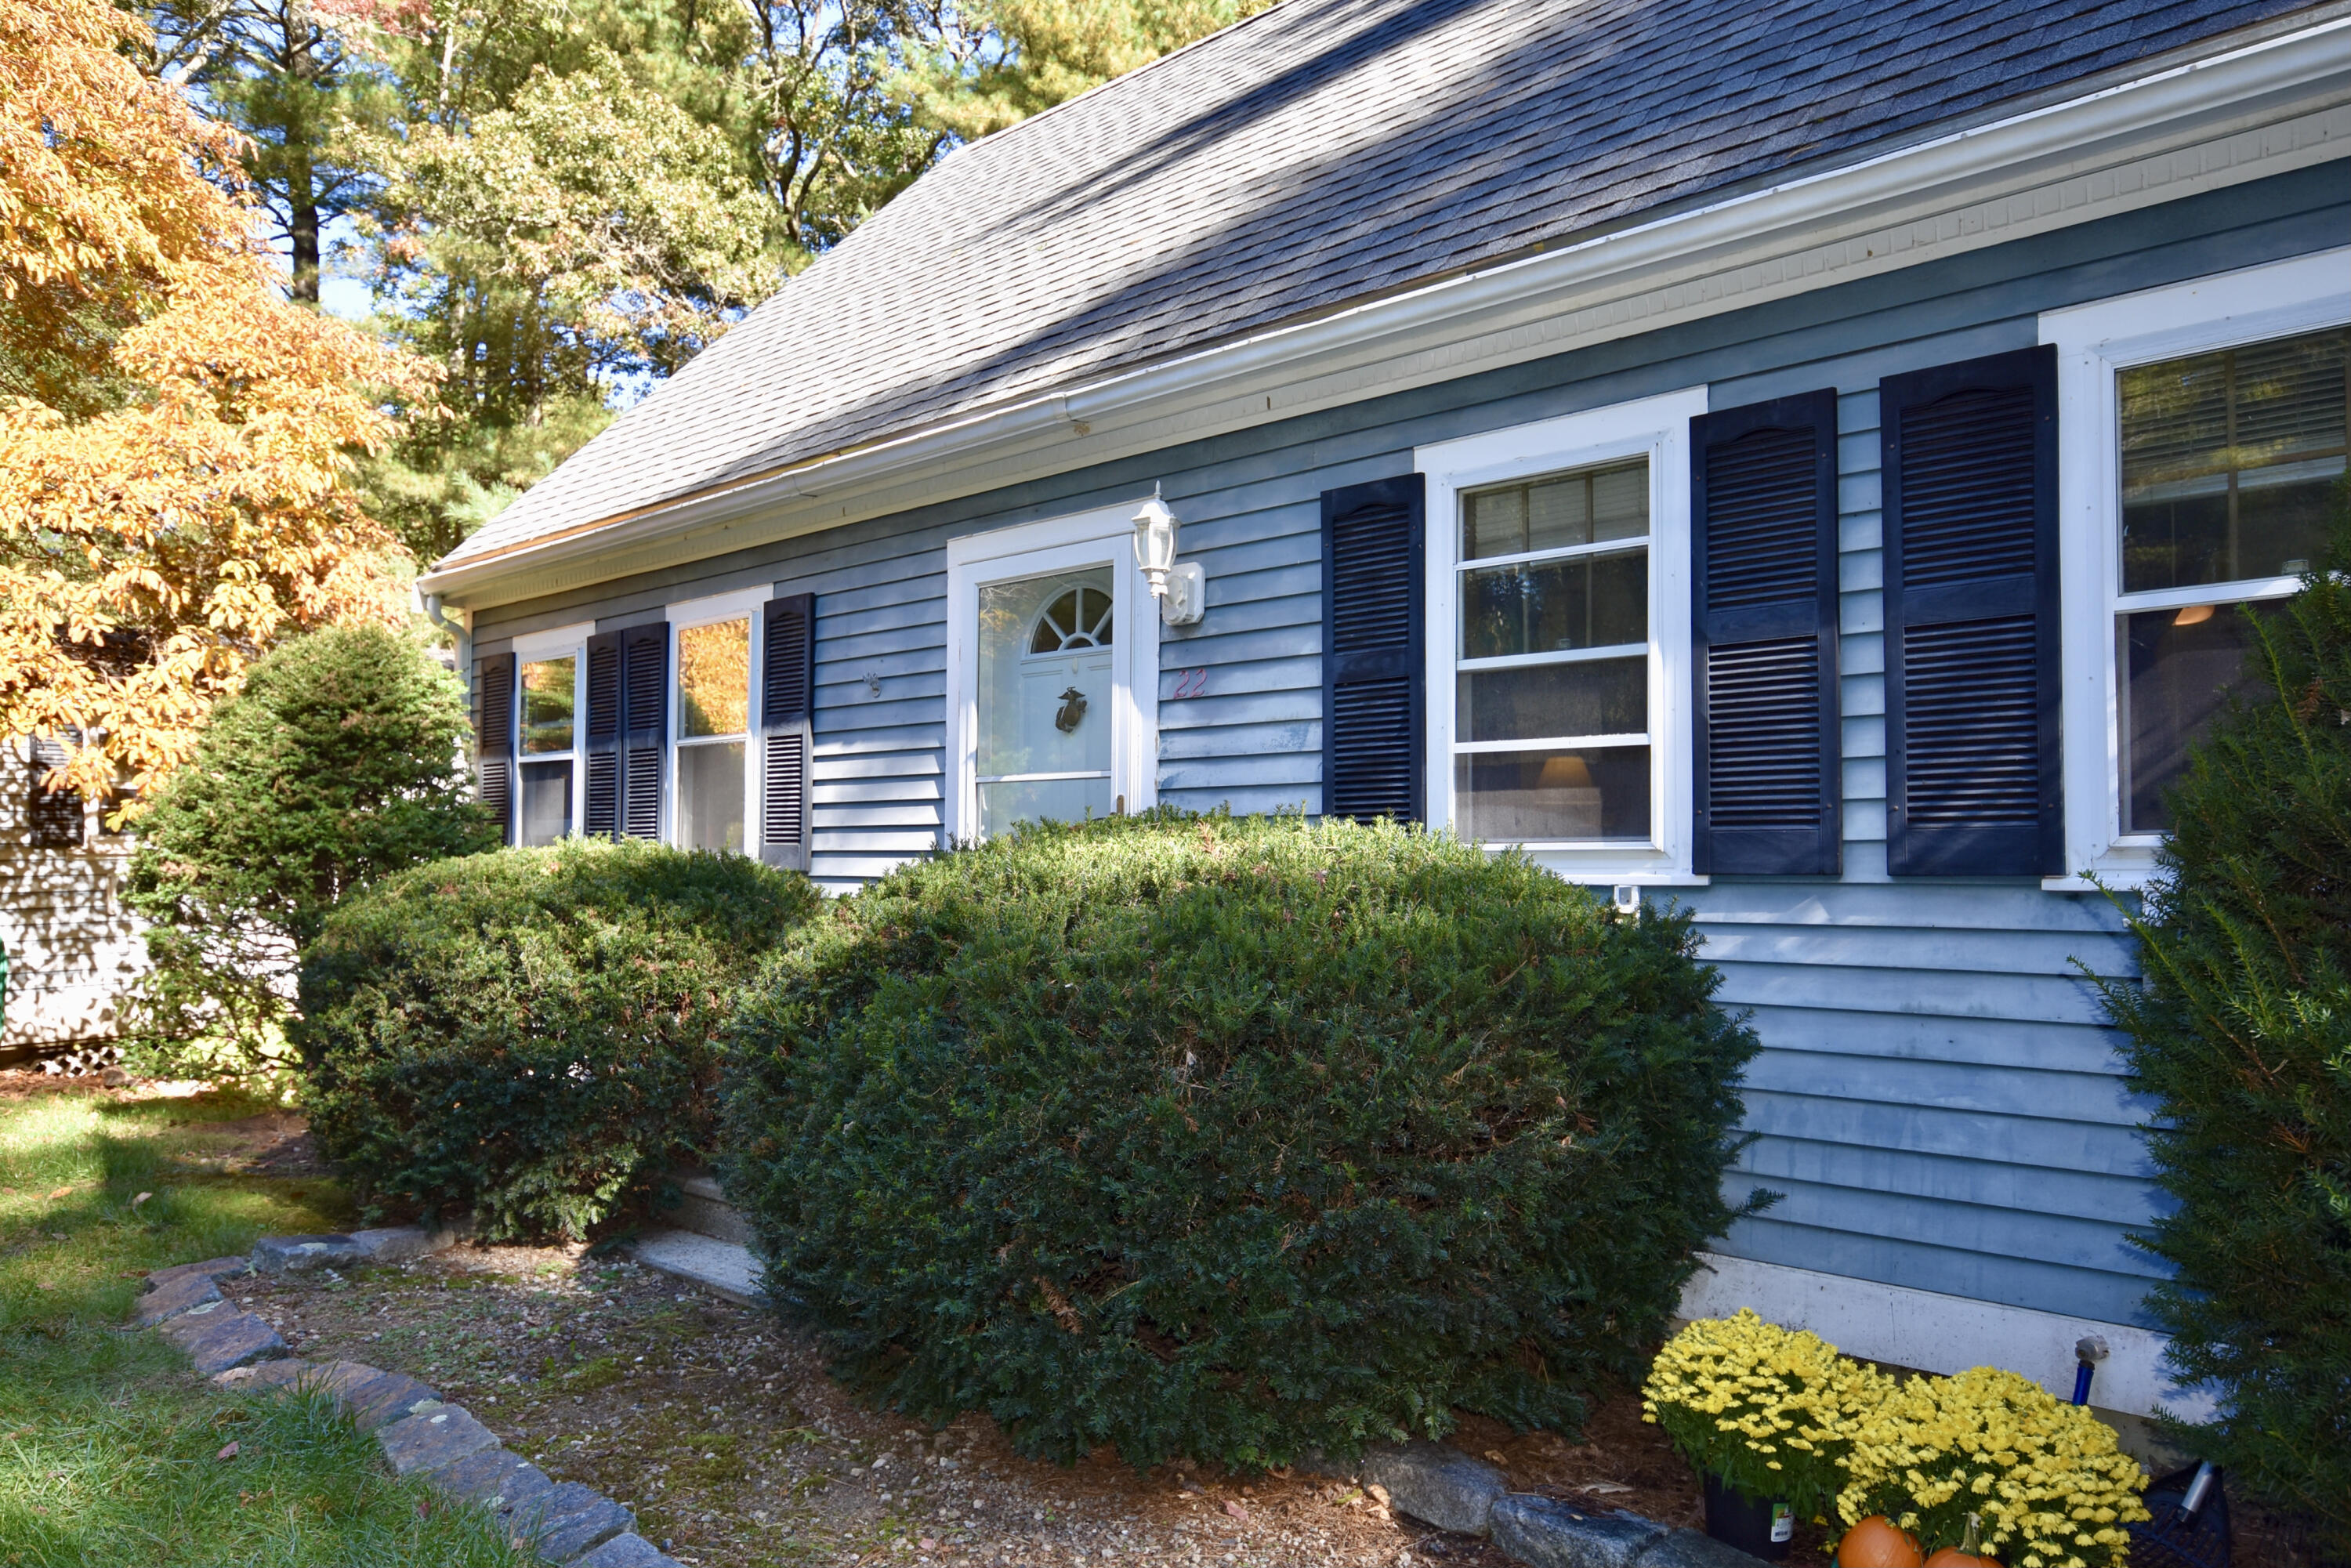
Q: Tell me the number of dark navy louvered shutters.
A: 7